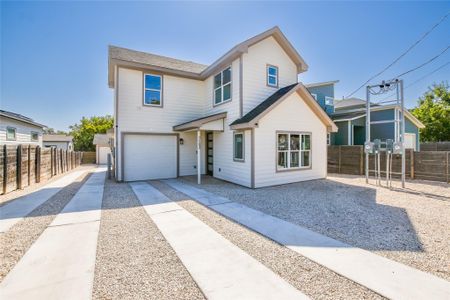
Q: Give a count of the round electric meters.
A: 2